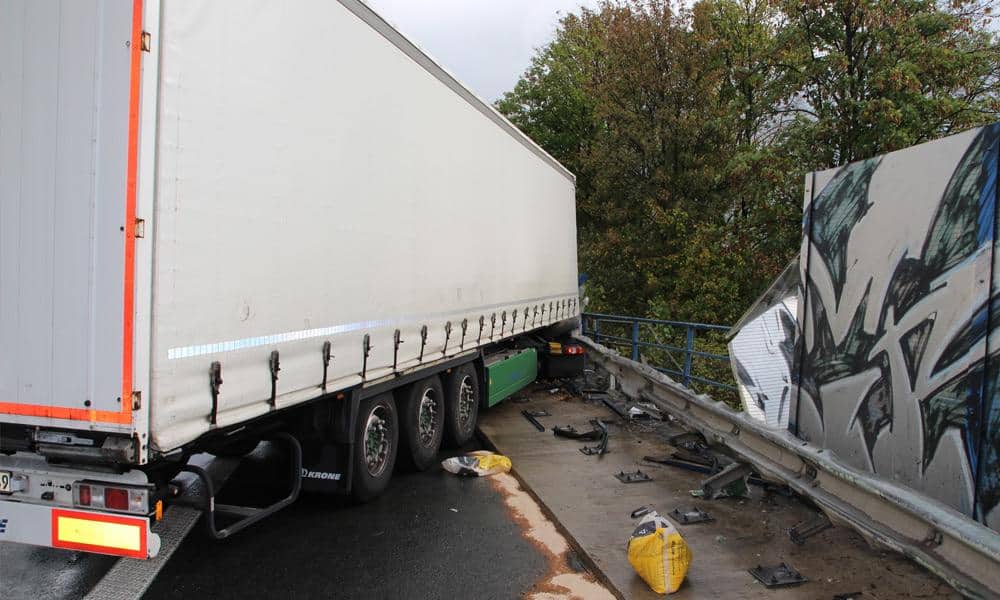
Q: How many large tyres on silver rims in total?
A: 3